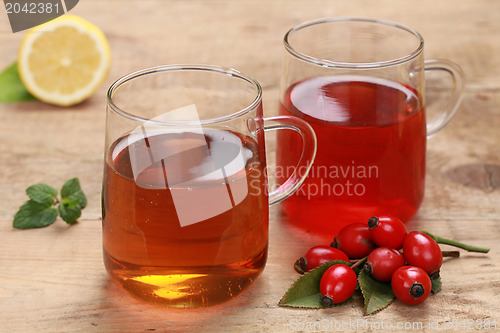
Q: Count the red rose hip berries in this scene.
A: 7